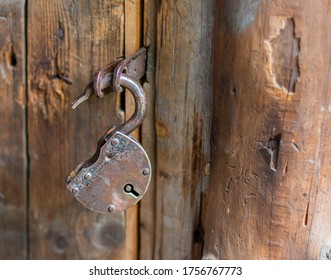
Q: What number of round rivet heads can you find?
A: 5